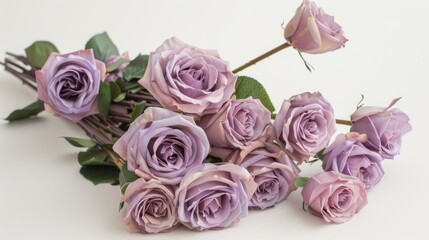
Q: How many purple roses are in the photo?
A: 12